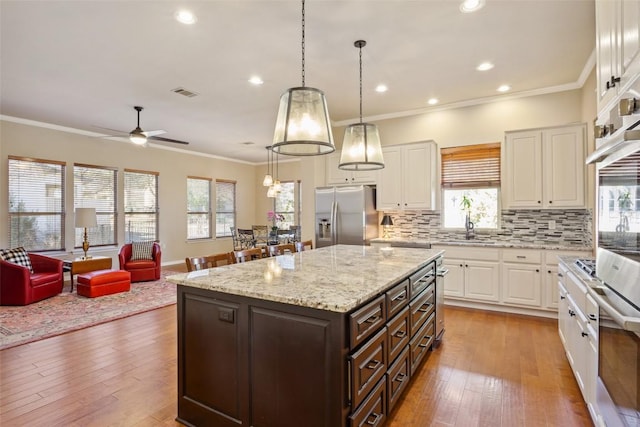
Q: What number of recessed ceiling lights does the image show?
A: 7